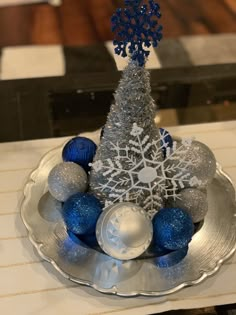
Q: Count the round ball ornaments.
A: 8